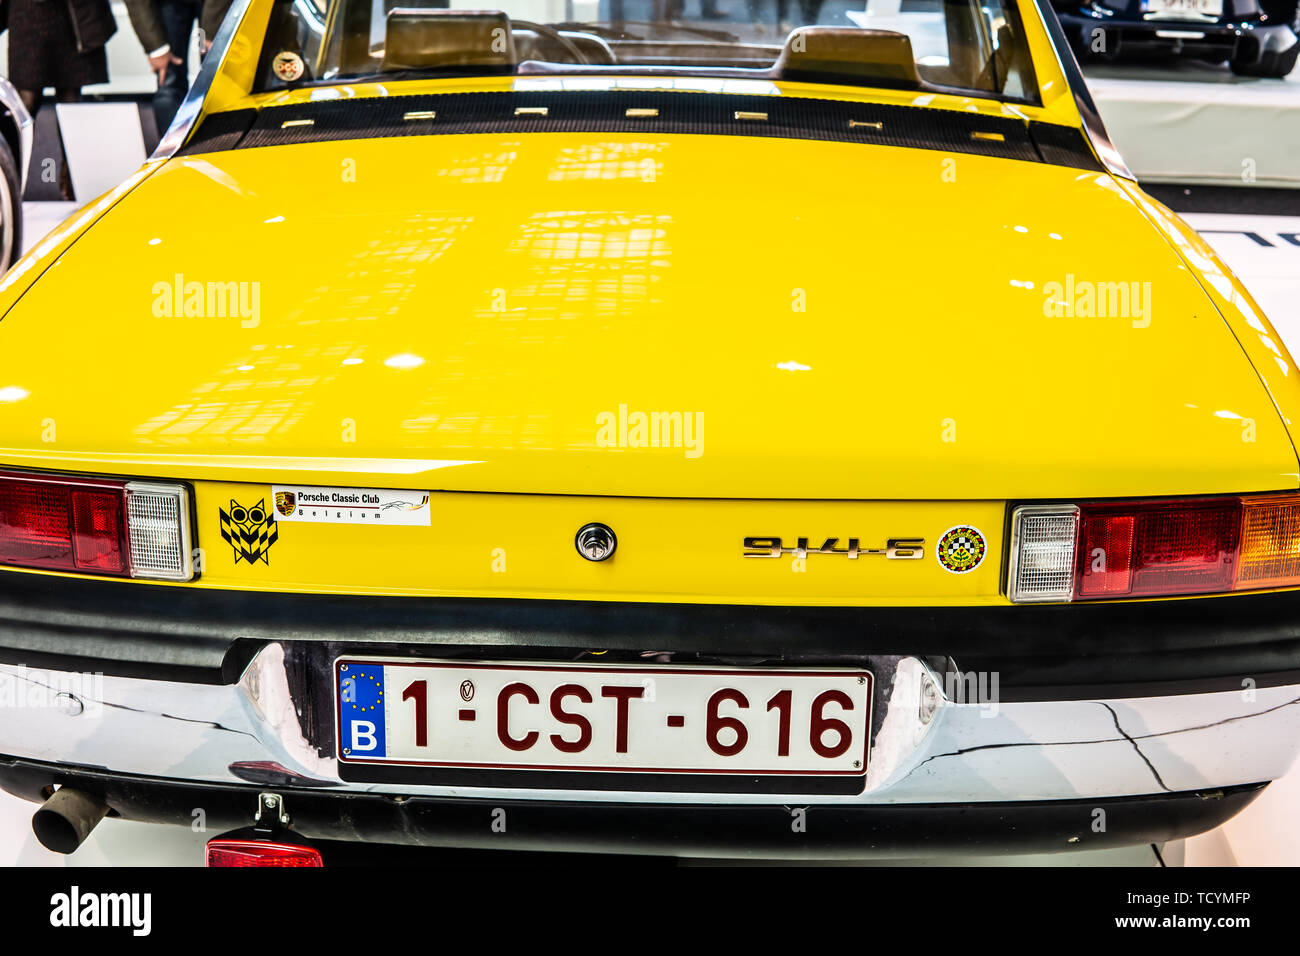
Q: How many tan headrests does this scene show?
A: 2